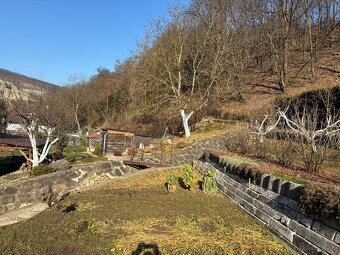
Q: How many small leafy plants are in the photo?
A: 3